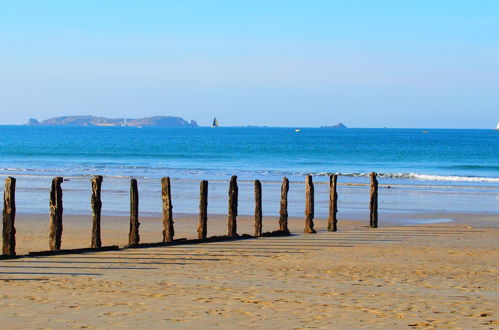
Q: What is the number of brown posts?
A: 12